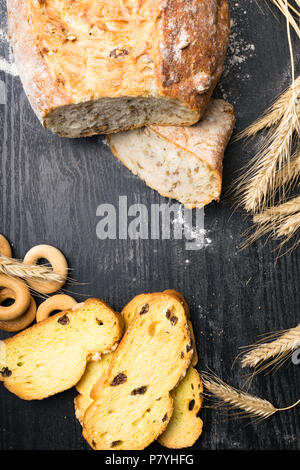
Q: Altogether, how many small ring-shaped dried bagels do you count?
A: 5